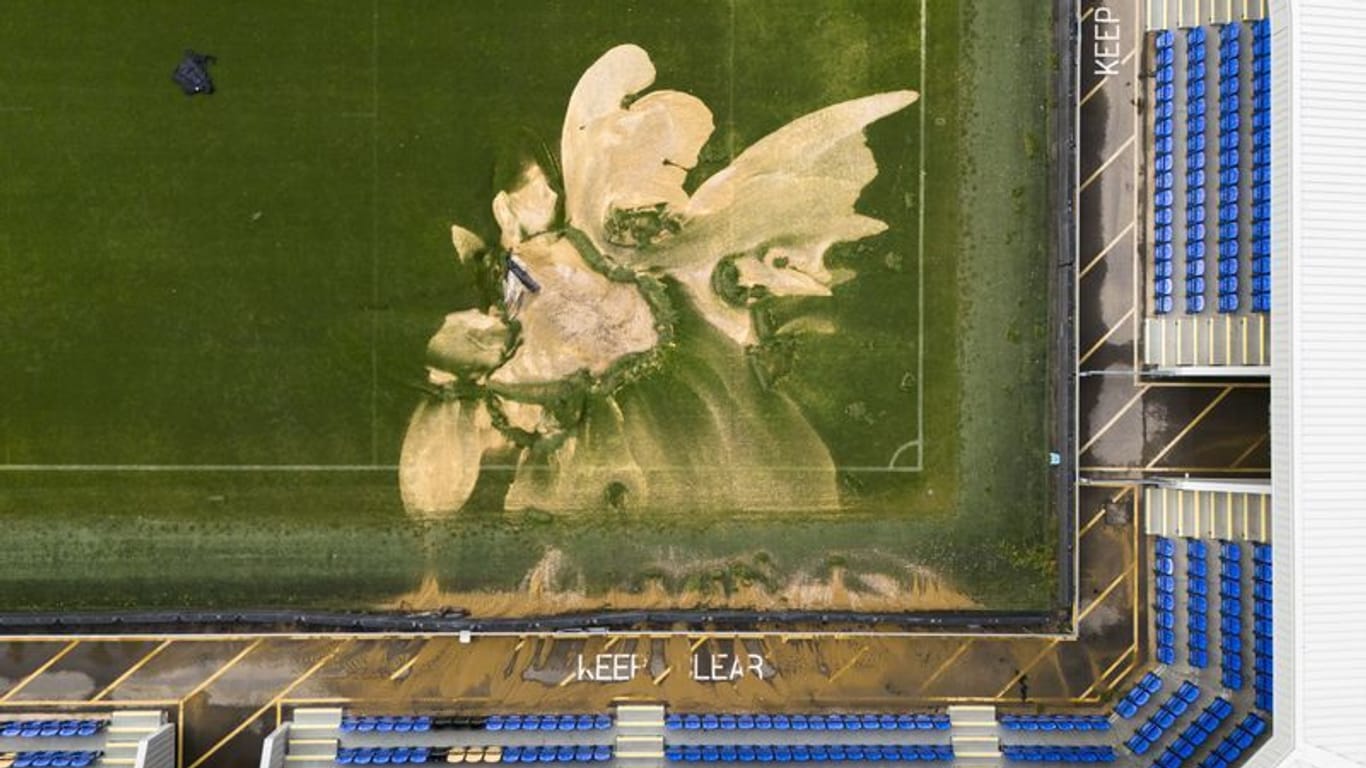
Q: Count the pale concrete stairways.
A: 7